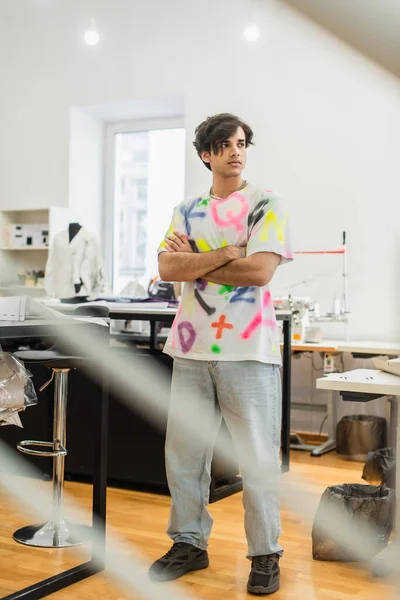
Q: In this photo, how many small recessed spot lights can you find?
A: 2